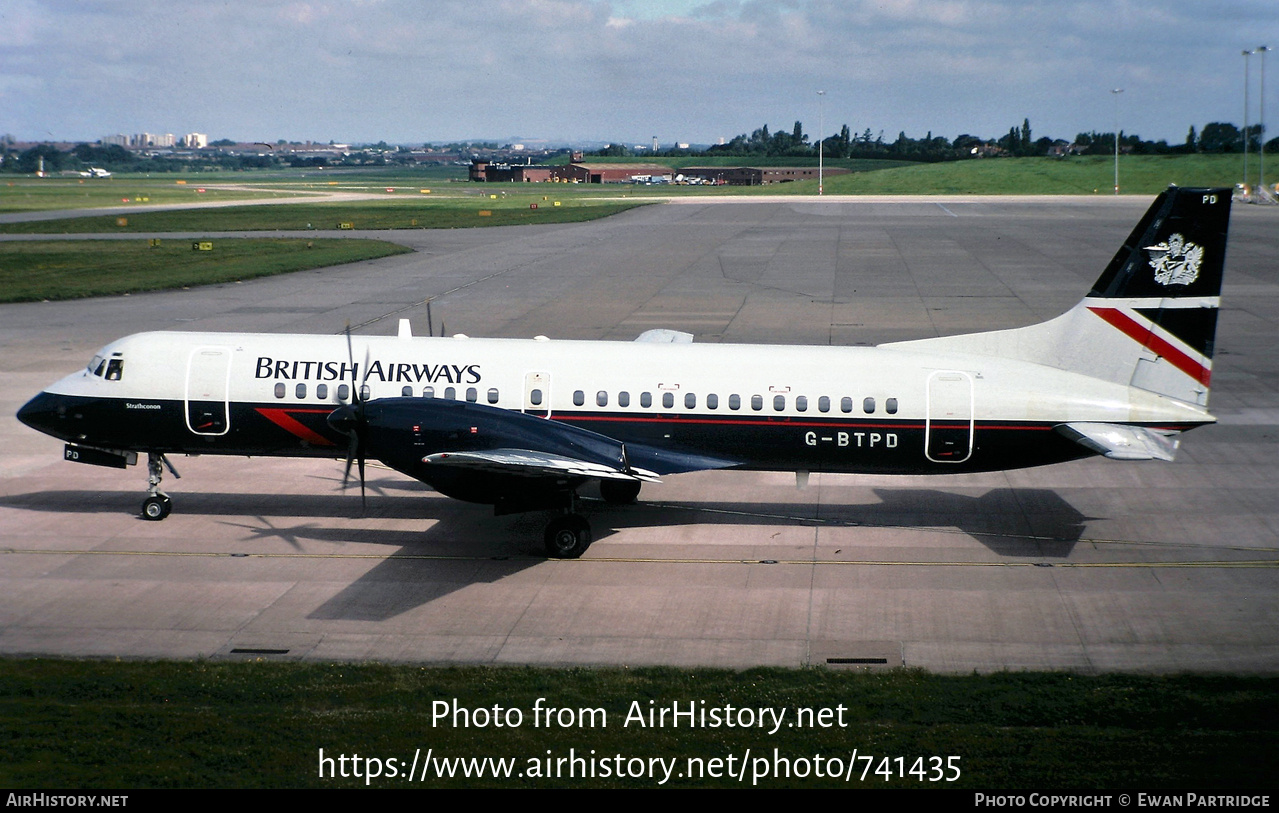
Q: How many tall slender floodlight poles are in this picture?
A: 4